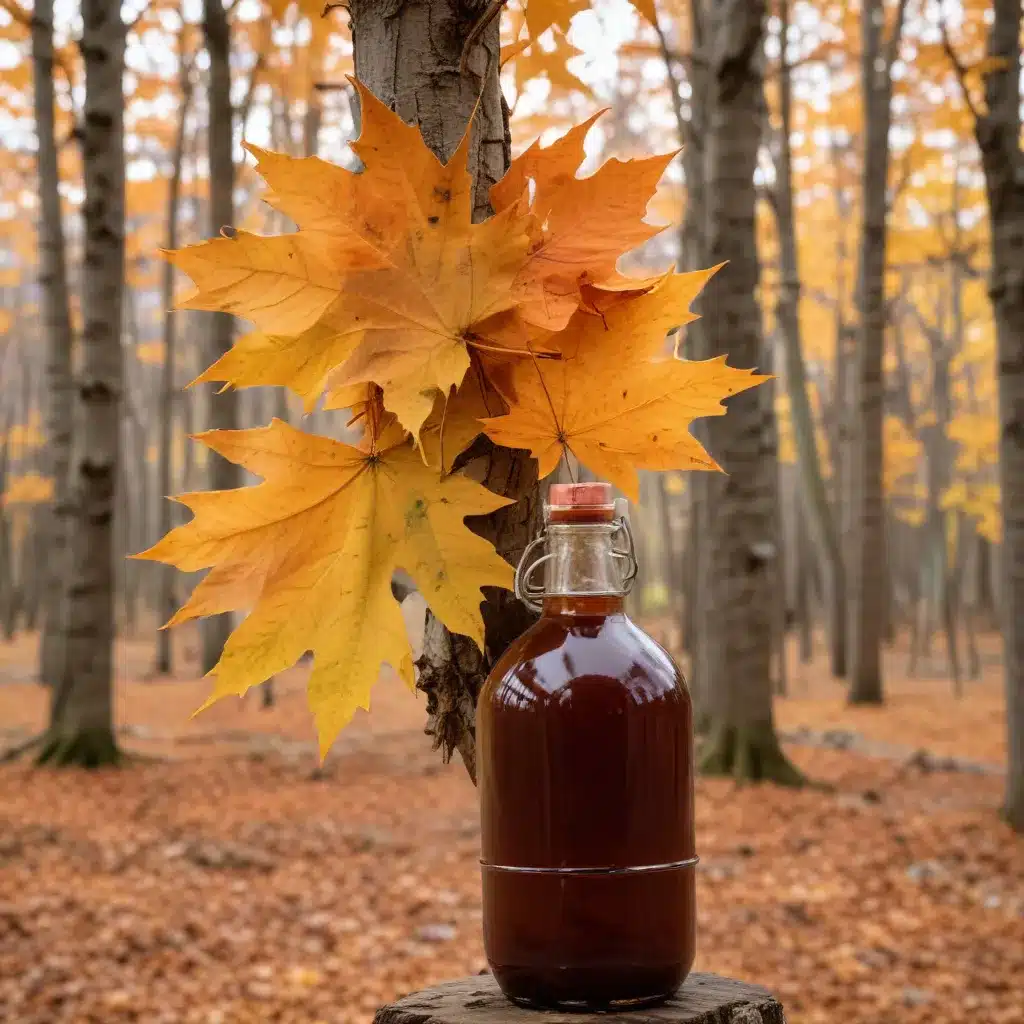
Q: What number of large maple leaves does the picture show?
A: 4